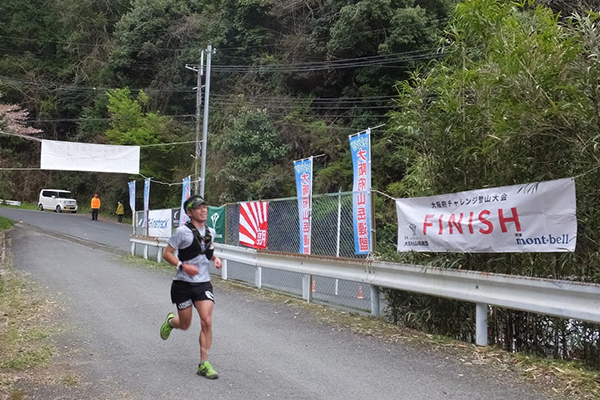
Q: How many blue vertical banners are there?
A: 5